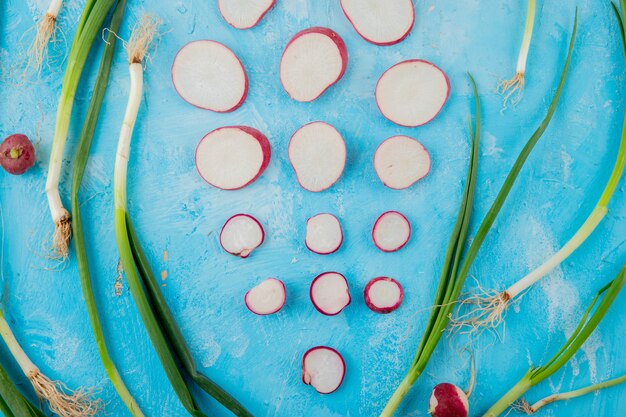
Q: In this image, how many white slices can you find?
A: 15